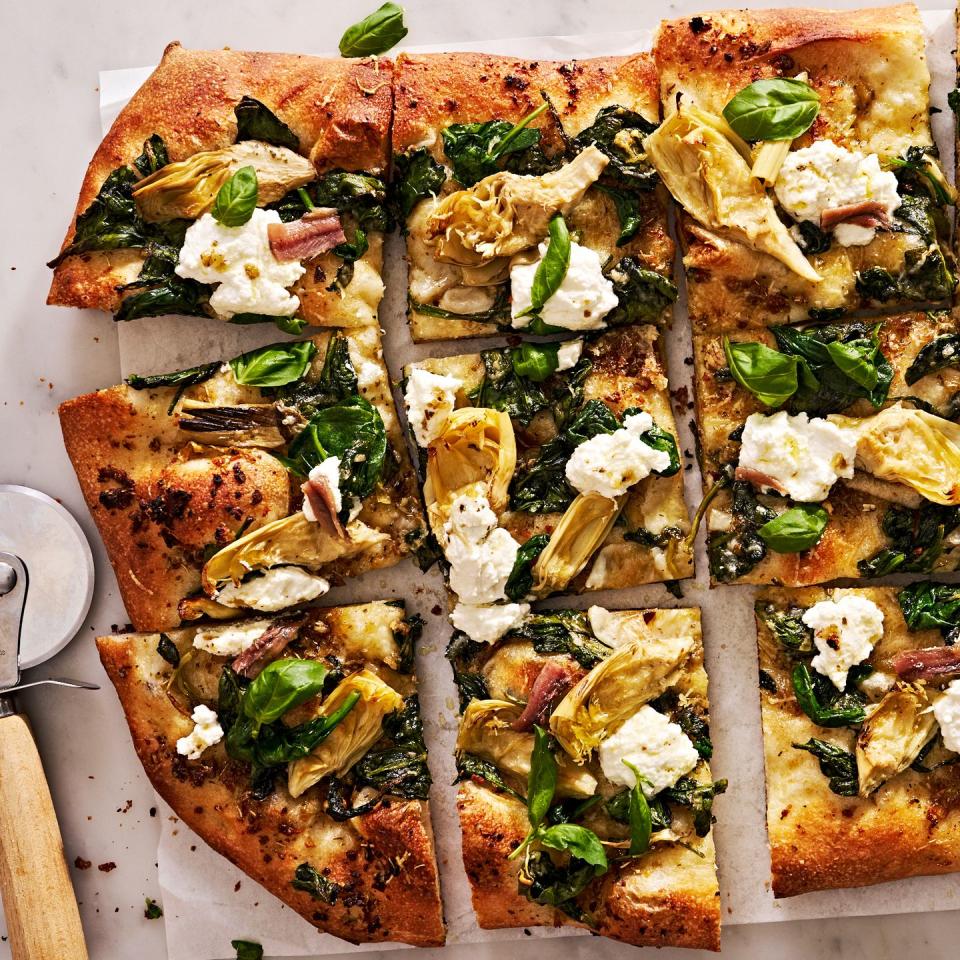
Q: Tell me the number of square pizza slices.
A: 9